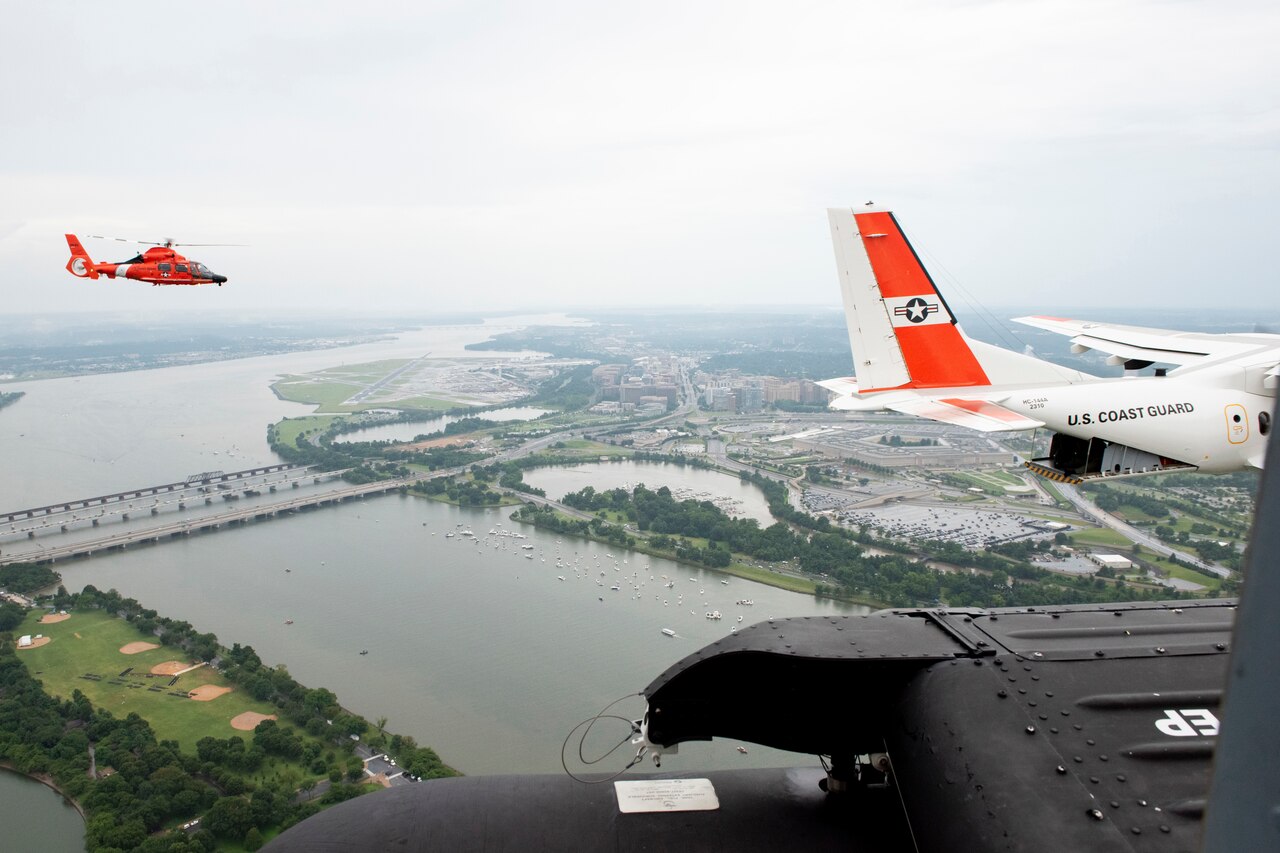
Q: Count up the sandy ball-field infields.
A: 6